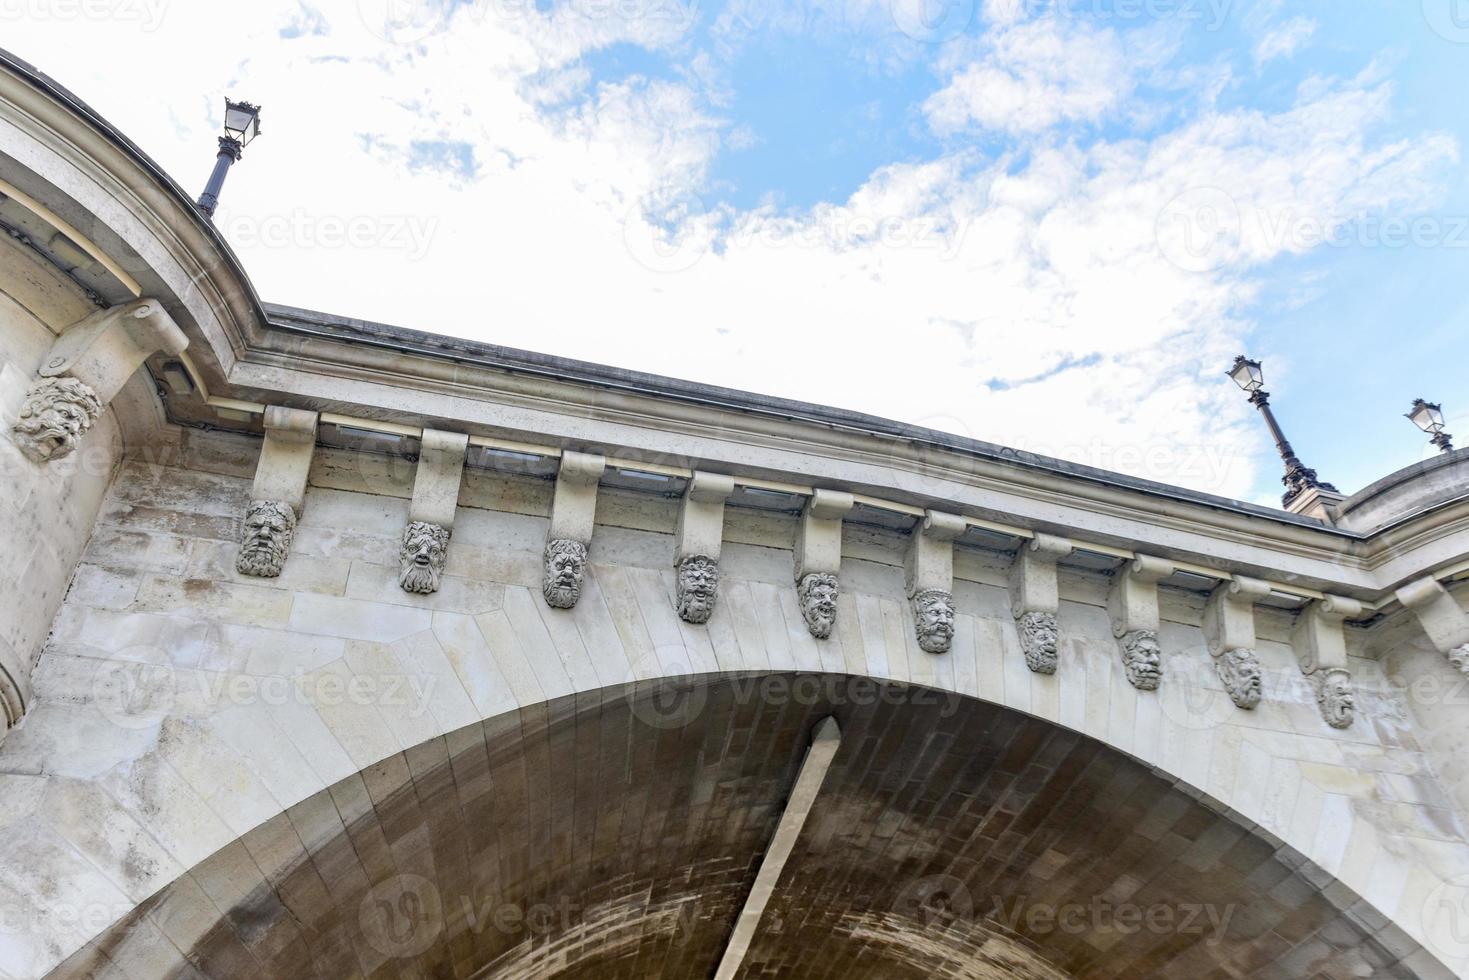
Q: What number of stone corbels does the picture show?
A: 12